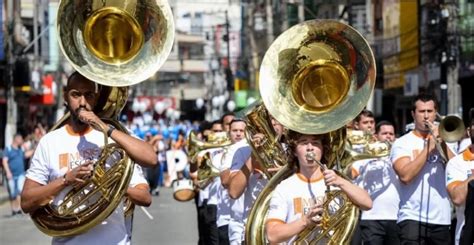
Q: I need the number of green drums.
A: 0